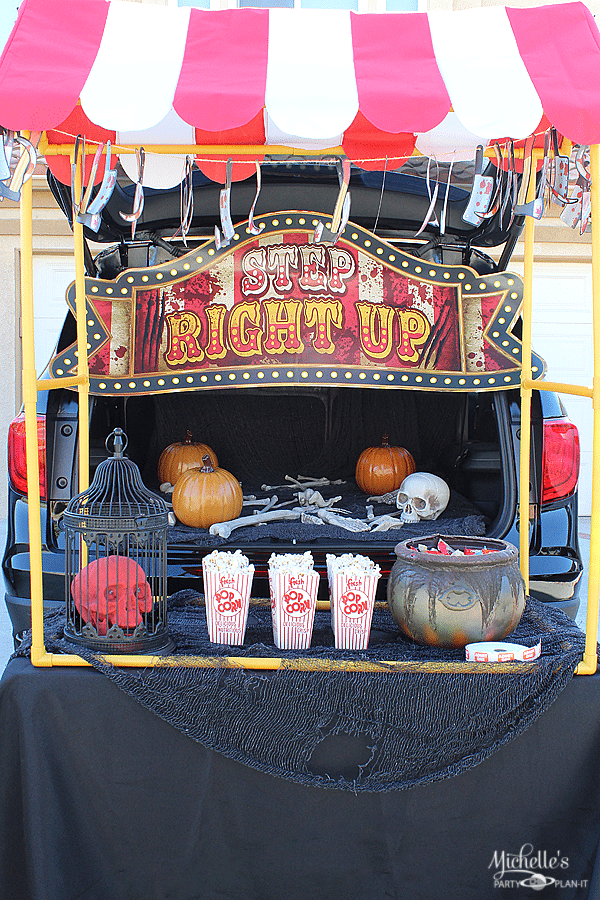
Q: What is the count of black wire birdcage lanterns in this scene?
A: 1